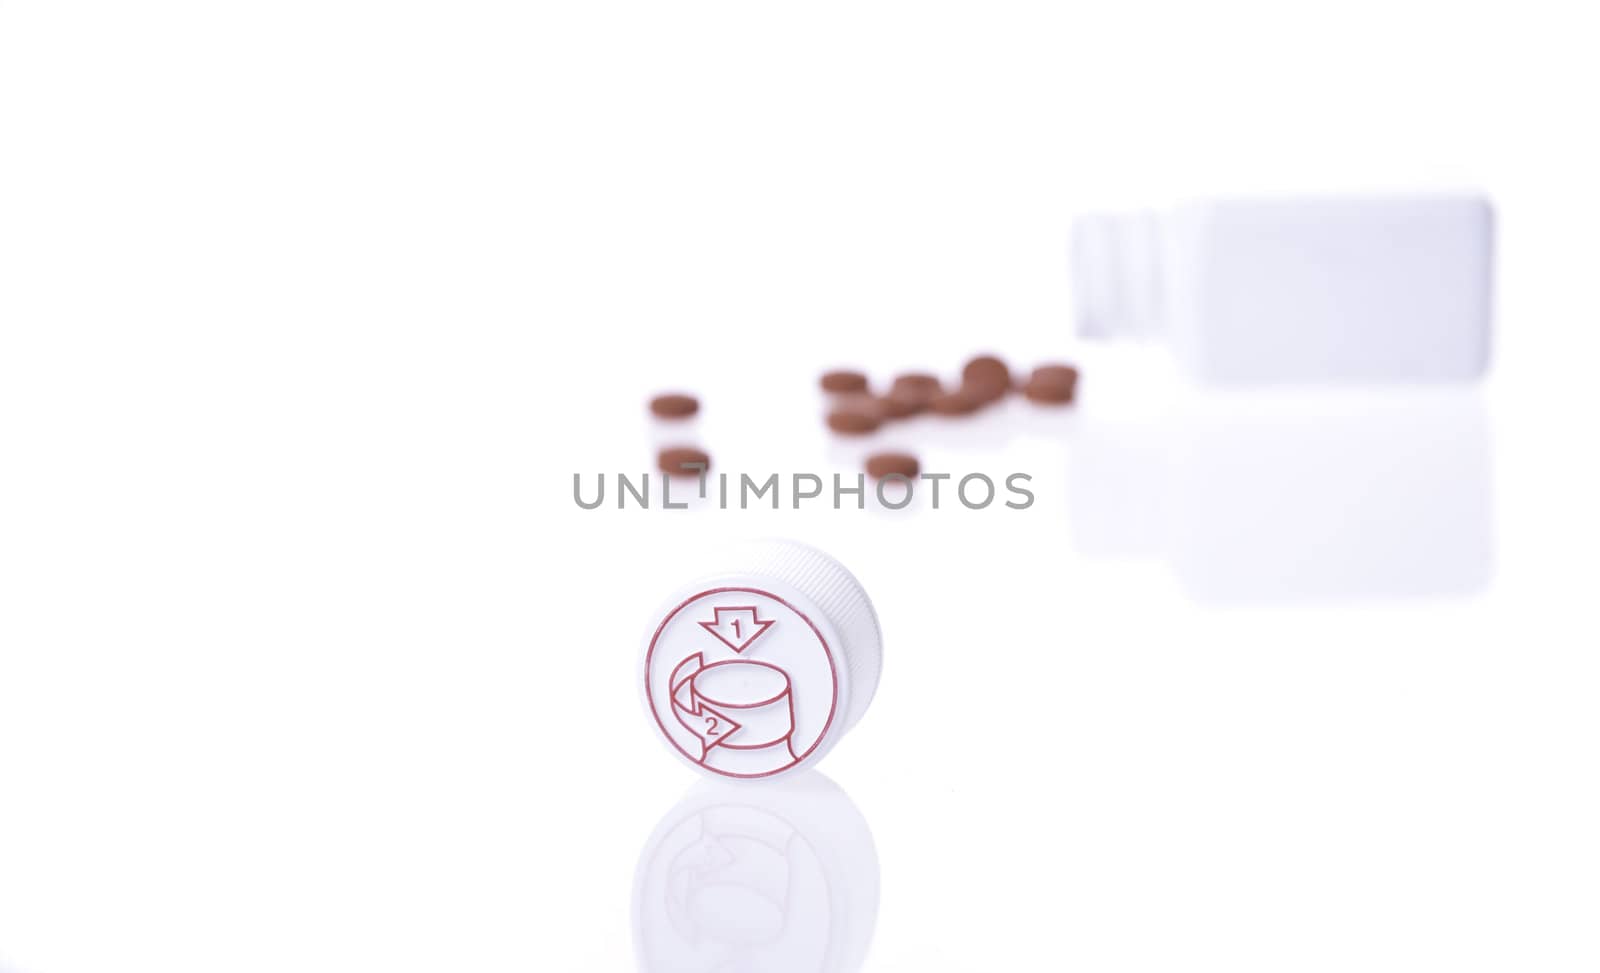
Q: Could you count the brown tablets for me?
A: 11